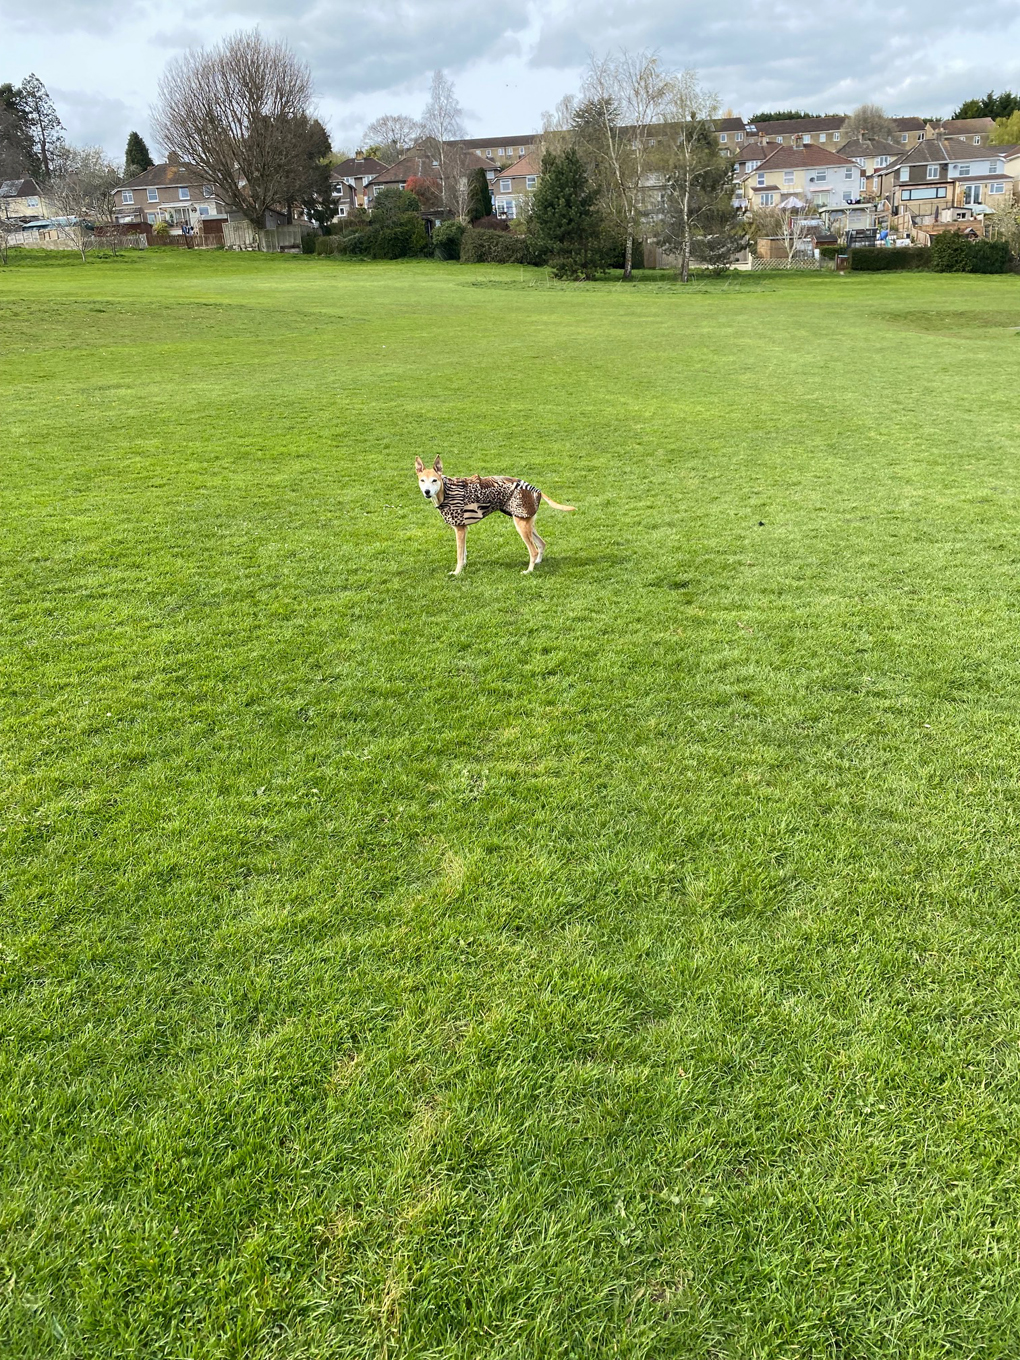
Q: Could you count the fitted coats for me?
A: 1